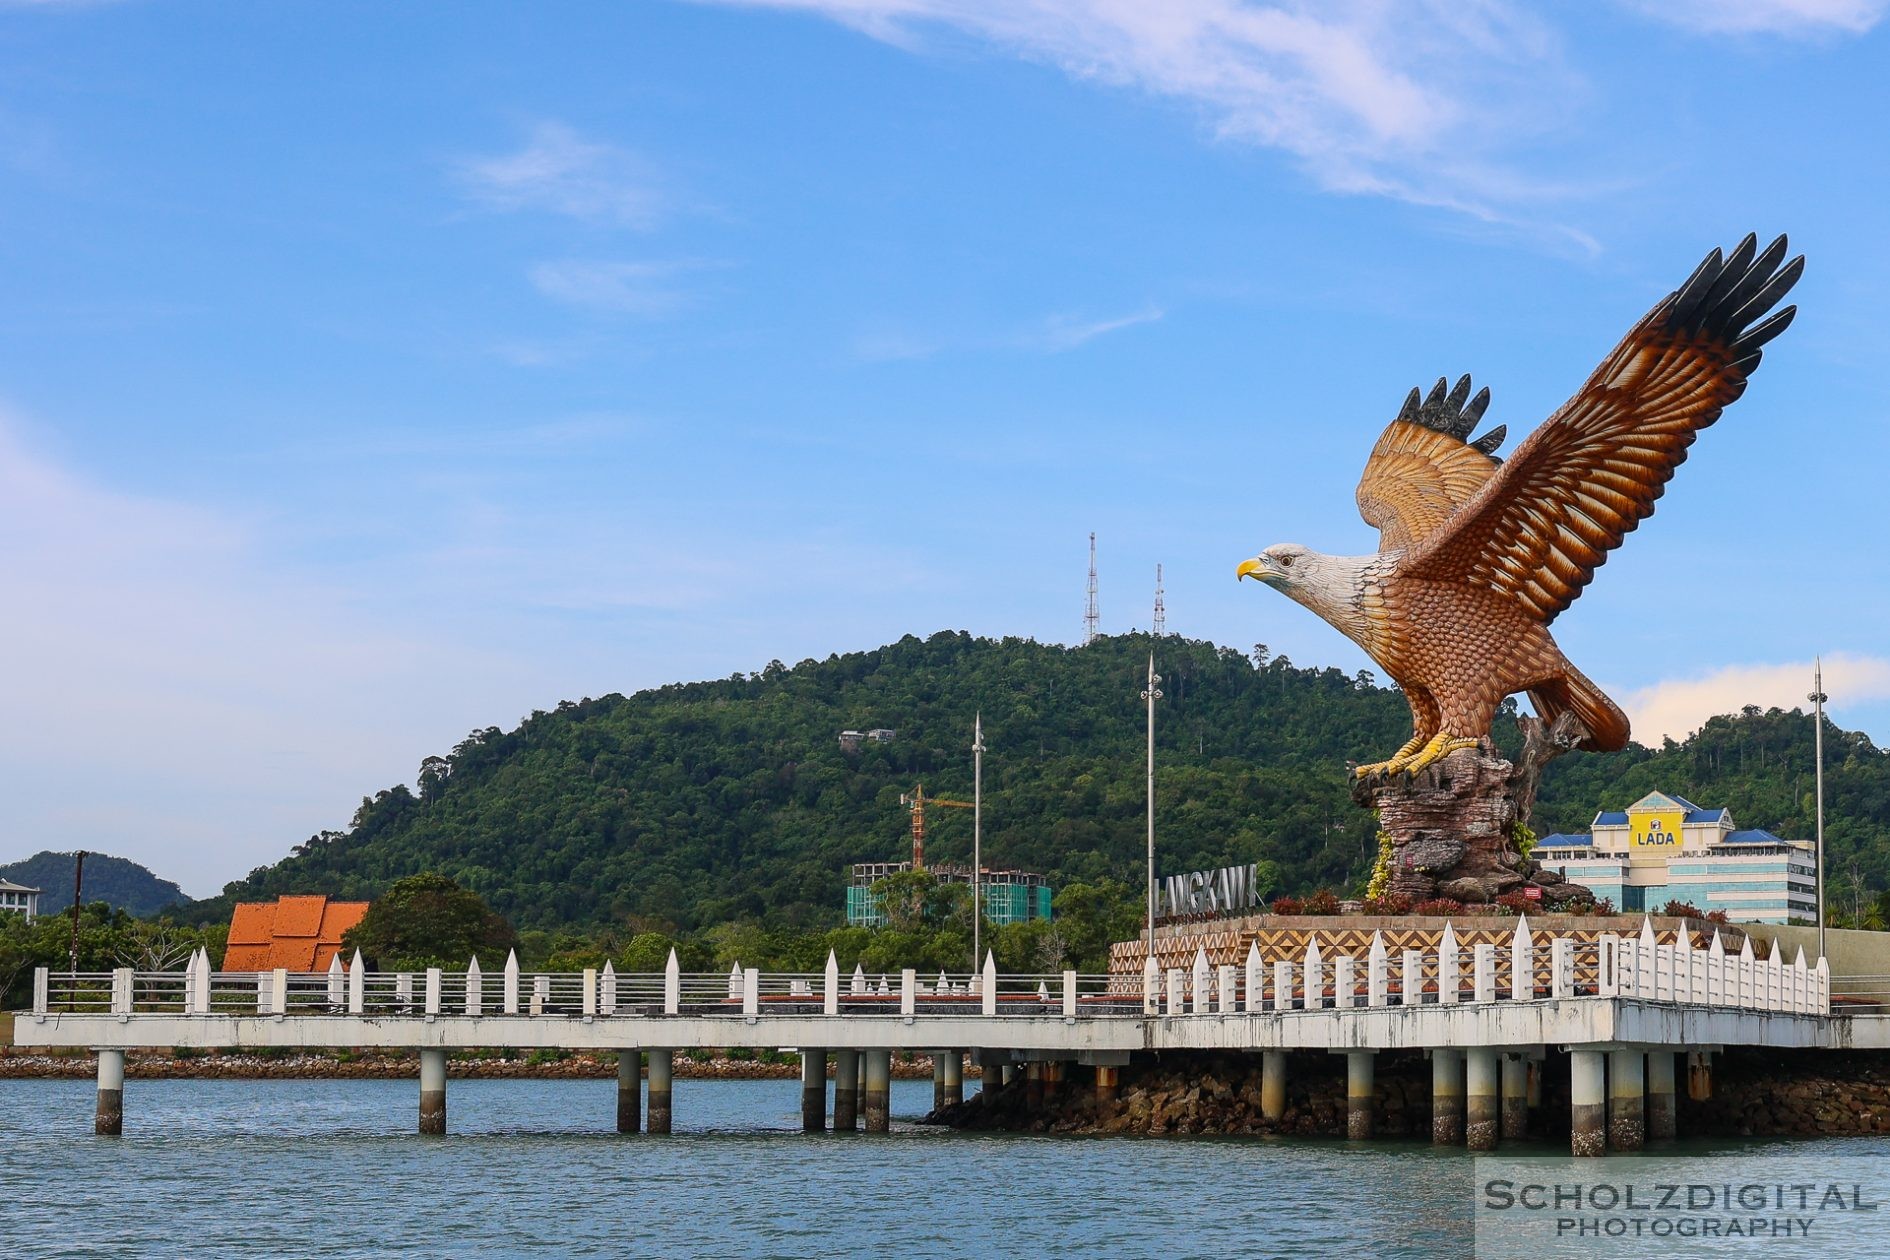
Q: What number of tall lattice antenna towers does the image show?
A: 2